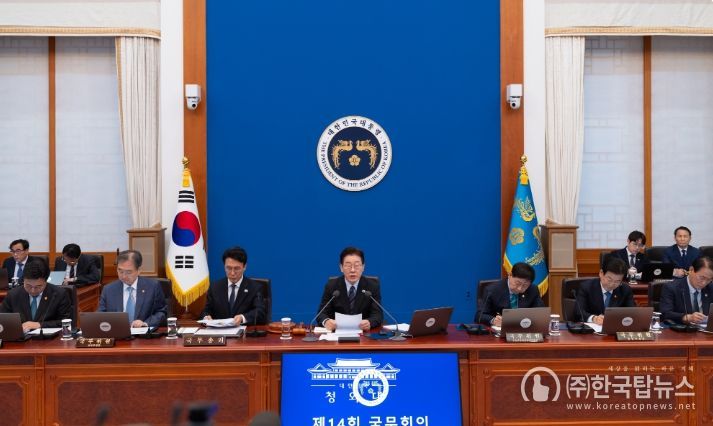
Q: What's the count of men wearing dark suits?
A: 11